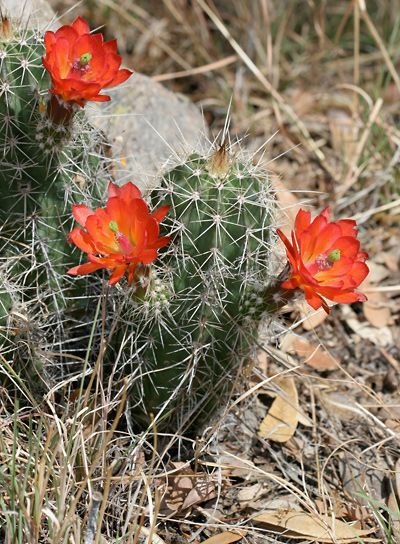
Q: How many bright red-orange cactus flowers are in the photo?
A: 3